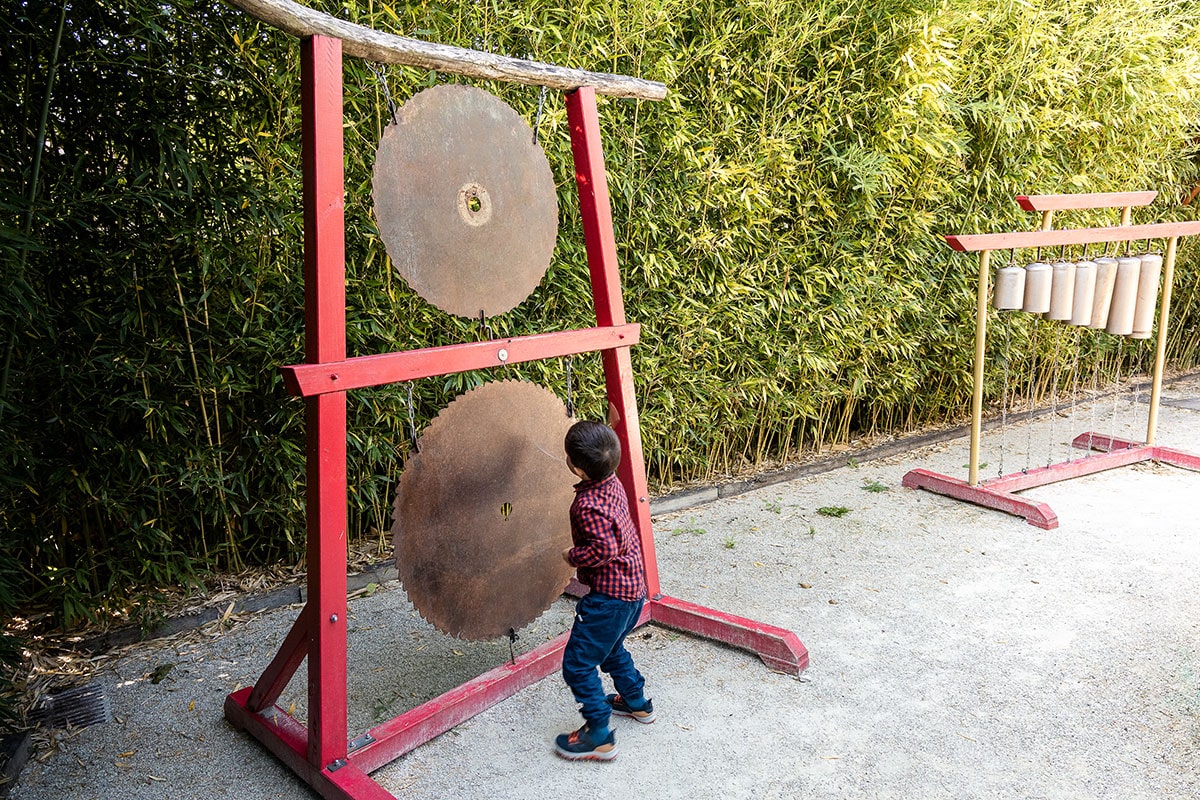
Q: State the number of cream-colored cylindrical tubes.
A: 7